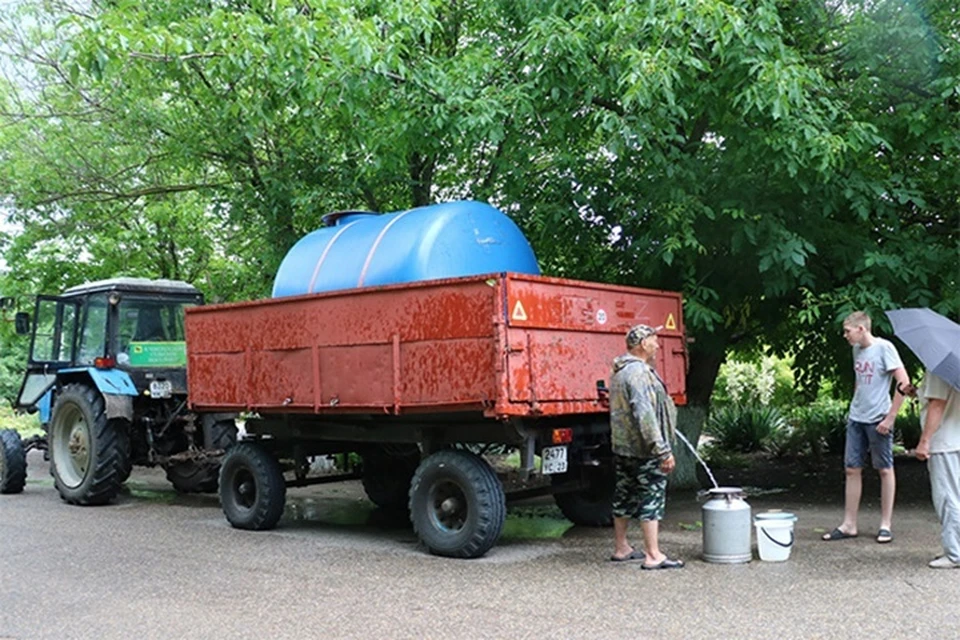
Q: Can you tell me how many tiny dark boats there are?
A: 0